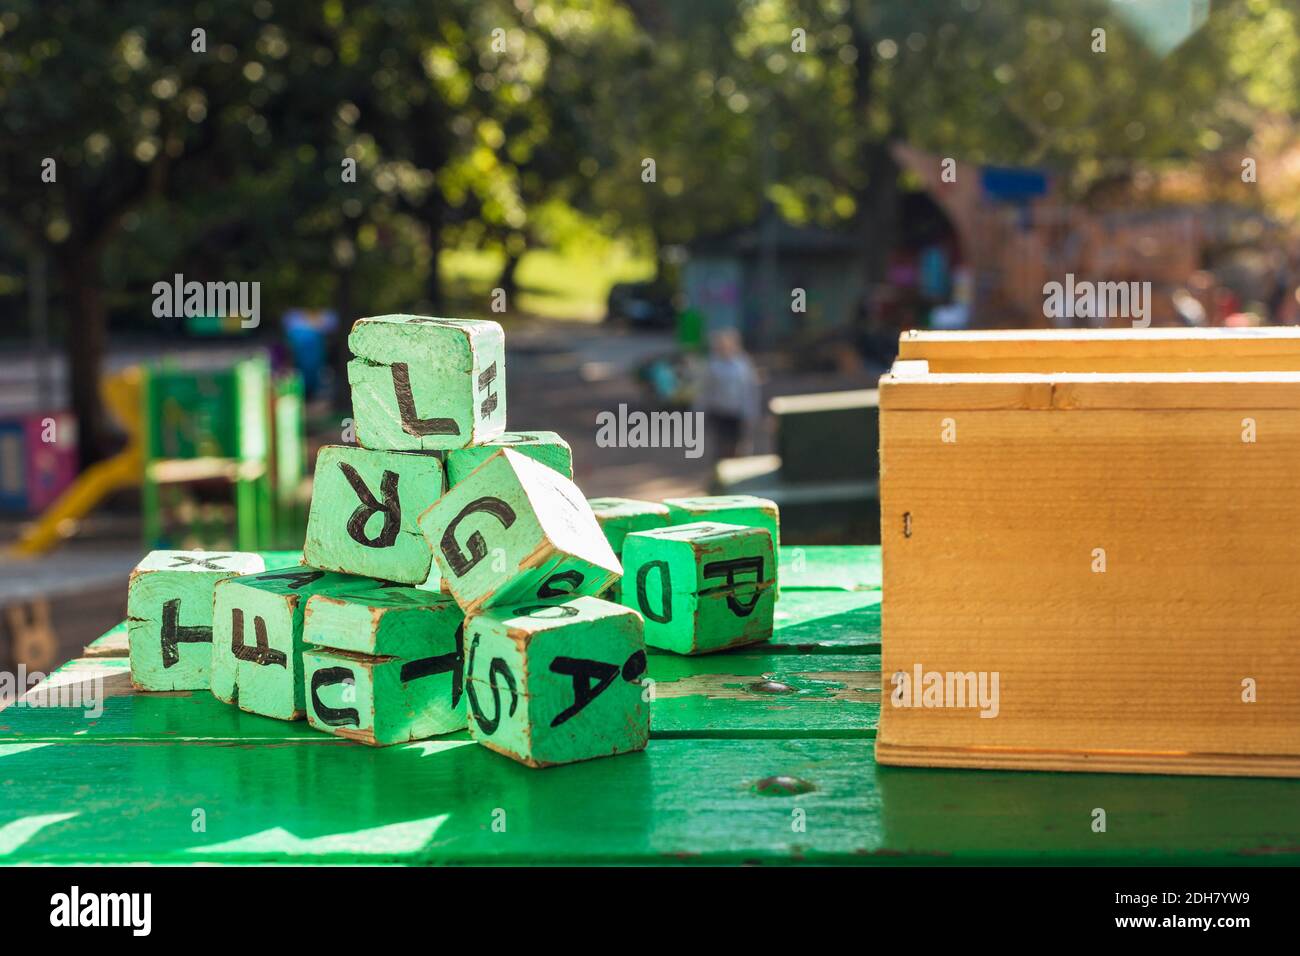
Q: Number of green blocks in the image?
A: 11